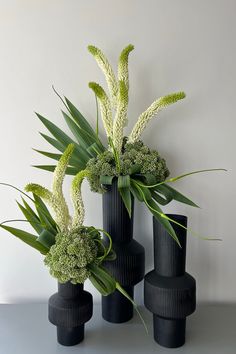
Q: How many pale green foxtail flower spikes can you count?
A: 8